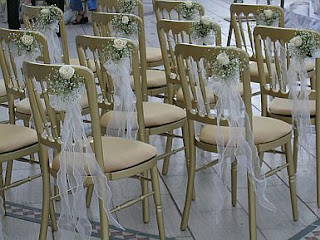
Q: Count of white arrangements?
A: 11